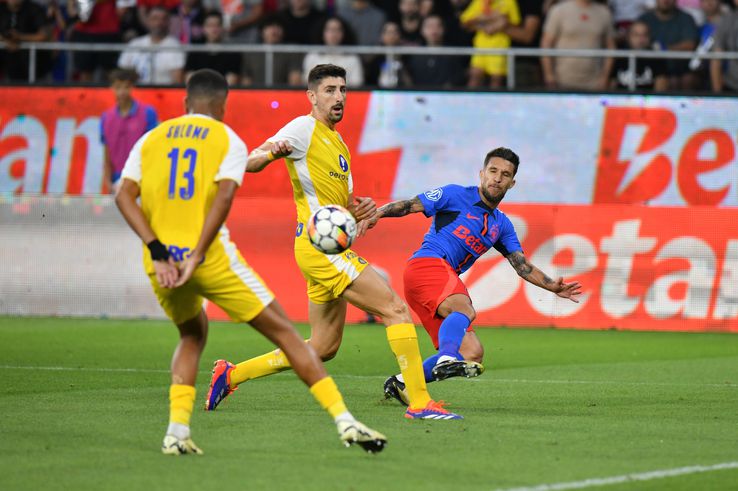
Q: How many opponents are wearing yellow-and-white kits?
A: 2